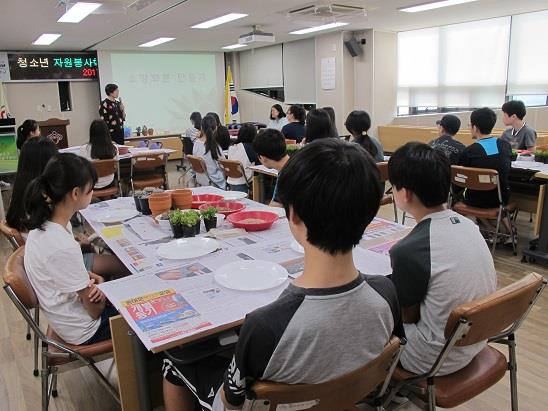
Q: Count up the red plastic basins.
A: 3